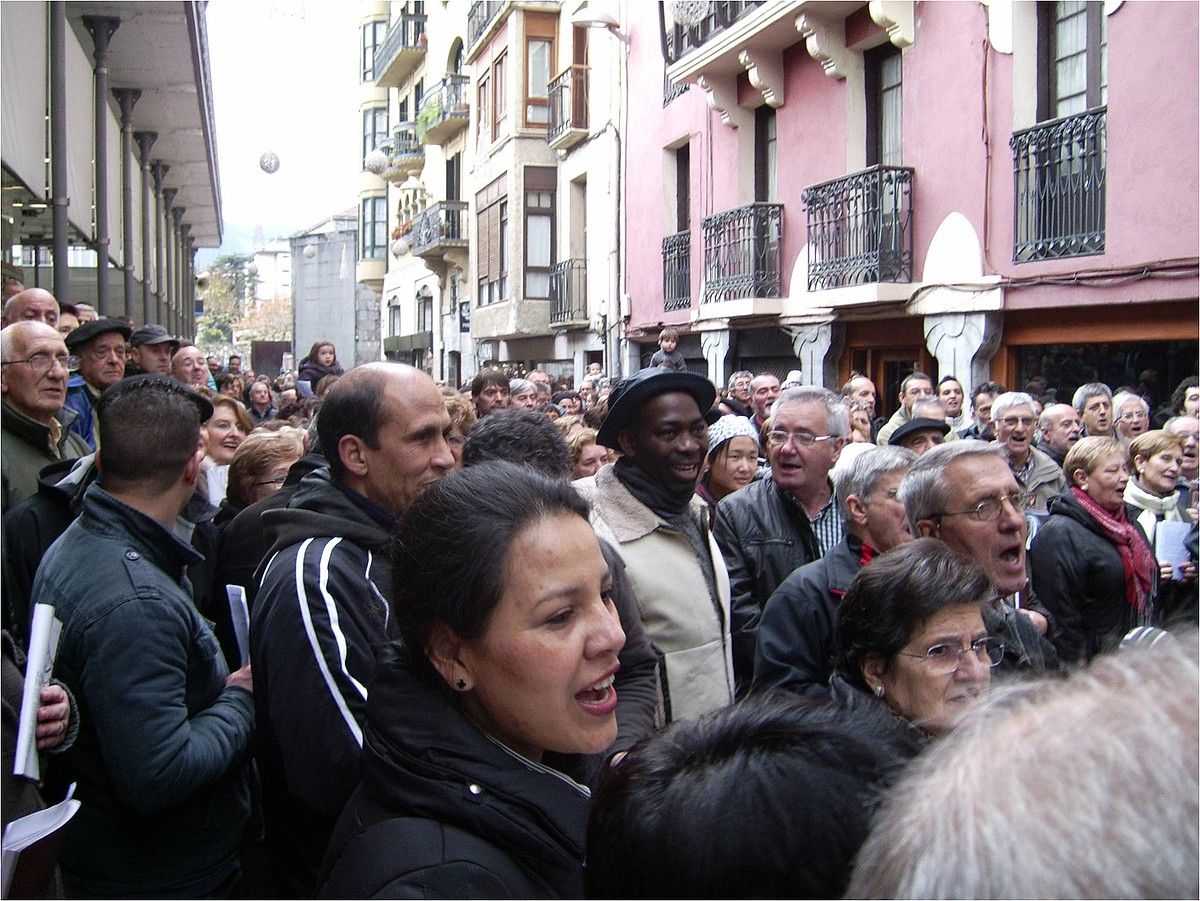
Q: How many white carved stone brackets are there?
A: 4